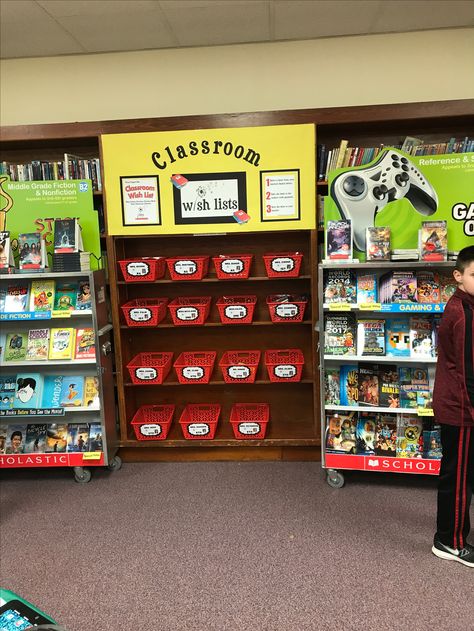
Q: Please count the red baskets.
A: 15